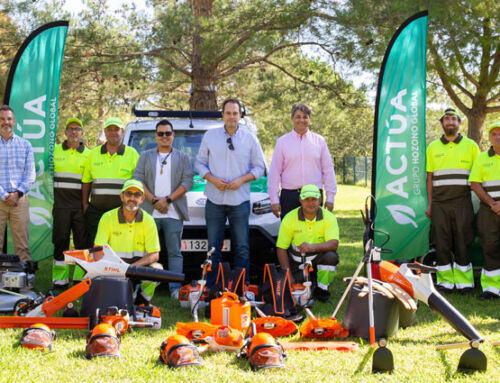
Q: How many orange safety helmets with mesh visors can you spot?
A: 4